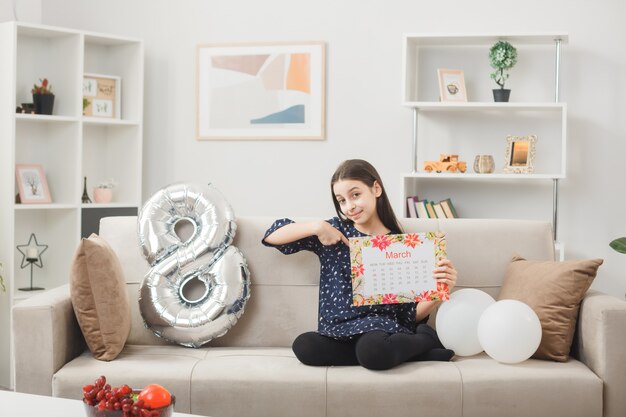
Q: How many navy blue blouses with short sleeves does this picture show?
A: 1